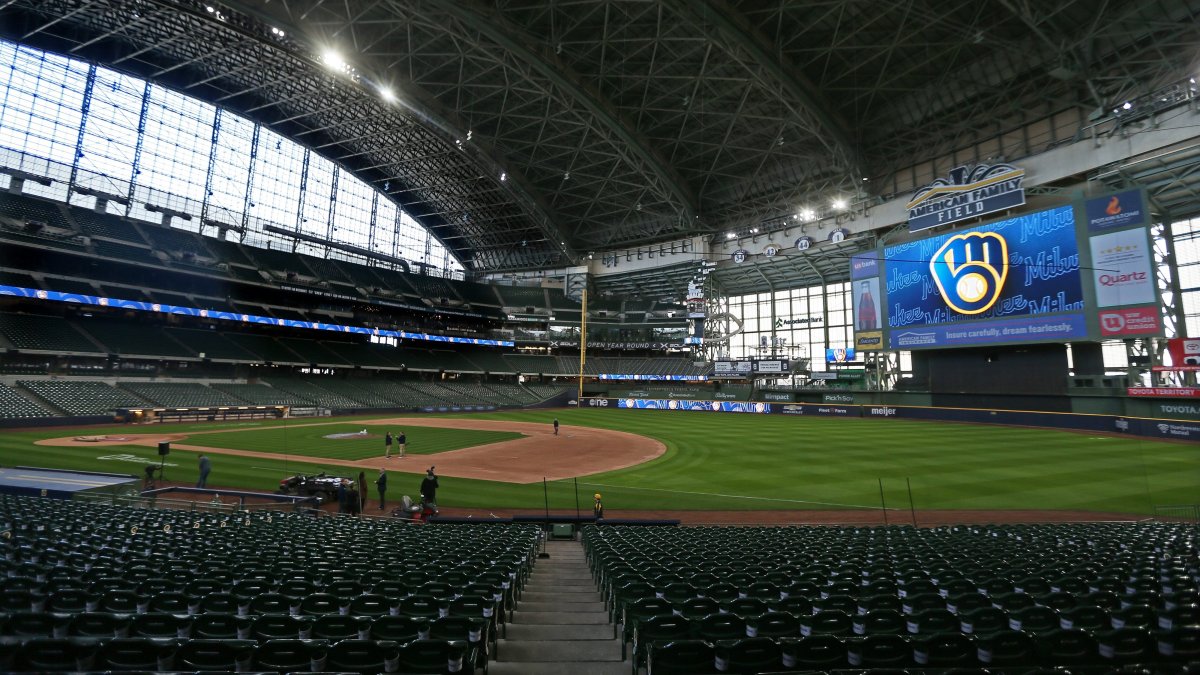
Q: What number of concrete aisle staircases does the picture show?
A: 1